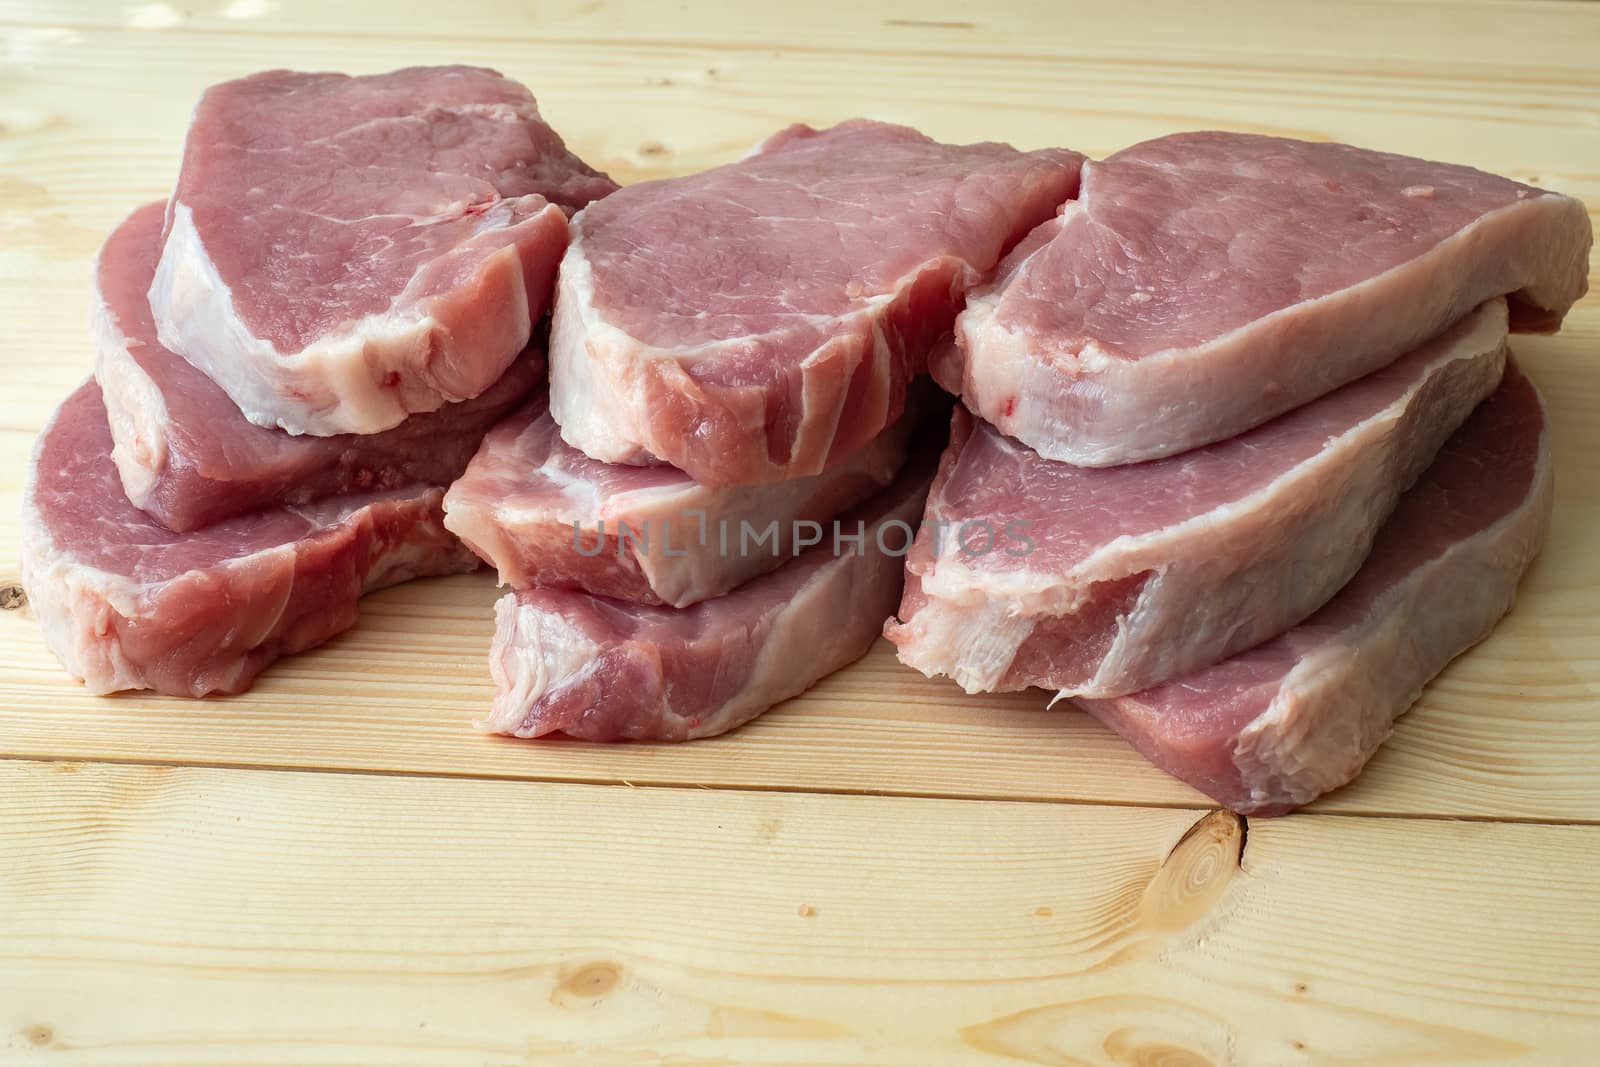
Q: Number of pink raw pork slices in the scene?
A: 9